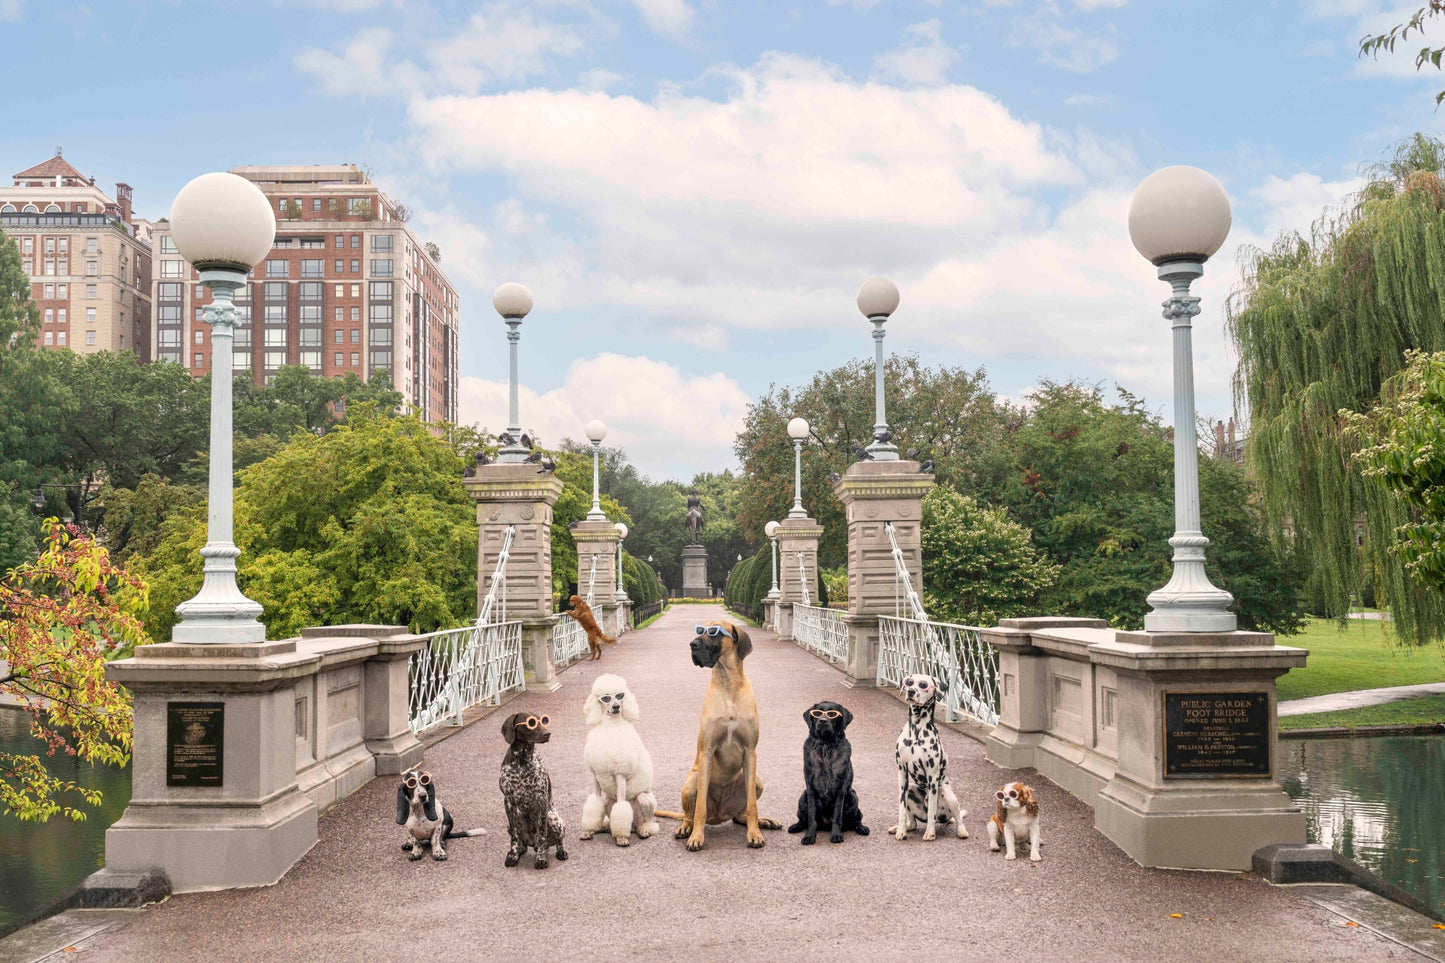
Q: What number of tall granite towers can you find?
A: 4